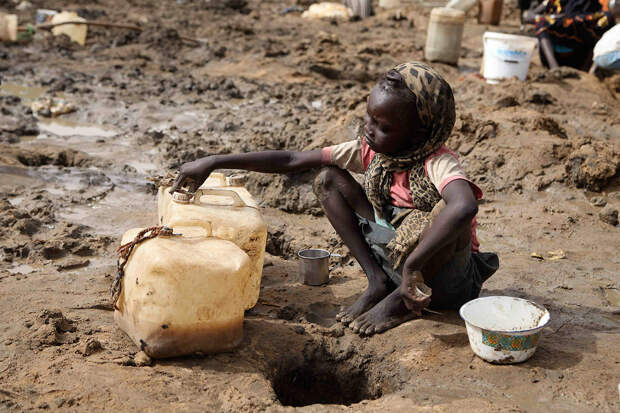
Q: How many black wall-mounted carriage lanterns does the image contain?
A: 0